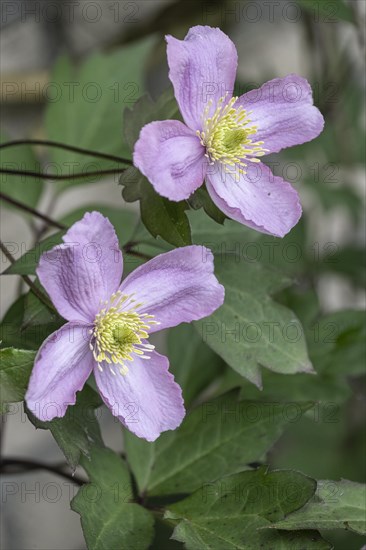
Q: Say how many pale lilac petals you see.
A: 8